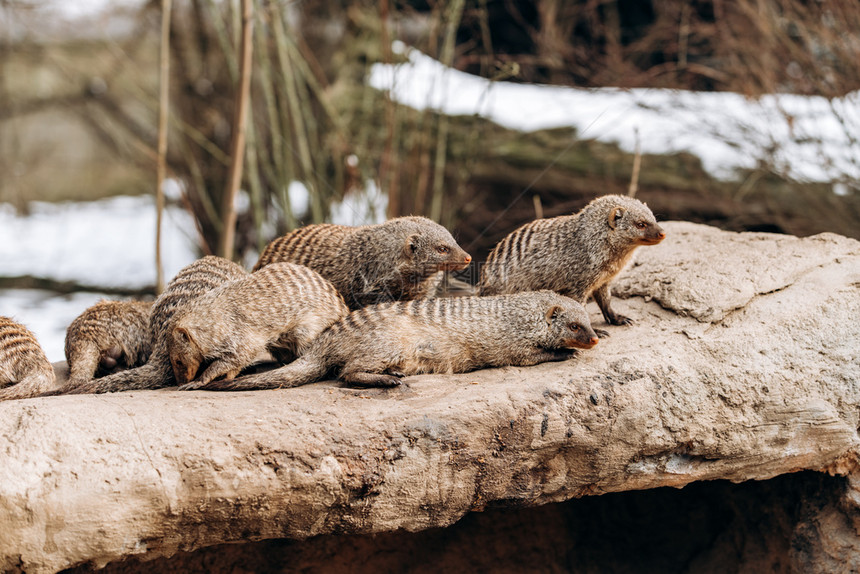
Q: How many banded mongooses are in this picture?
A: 7